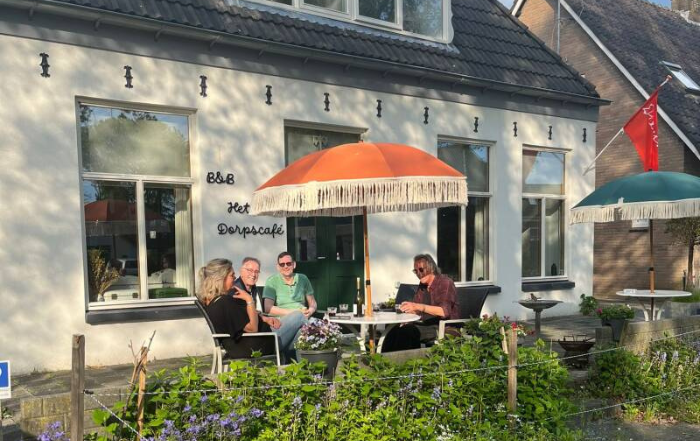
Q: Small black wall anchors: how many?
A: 11